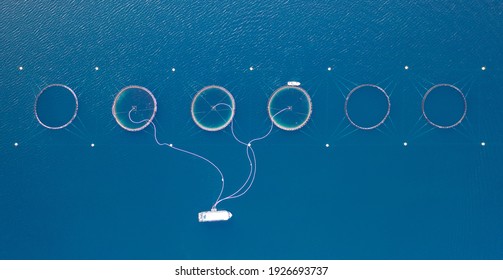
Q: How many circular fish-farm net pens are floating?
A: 6